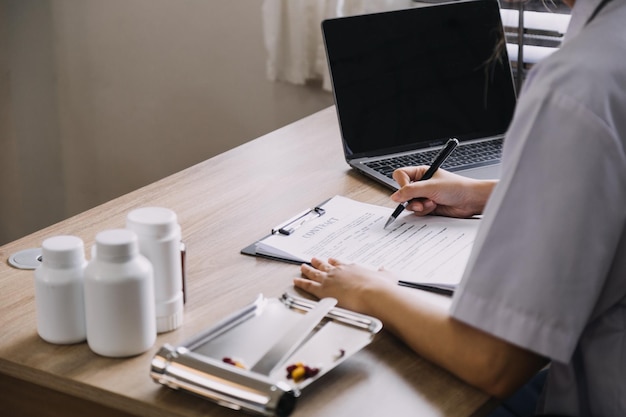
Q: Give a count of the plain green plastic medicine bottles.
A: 0